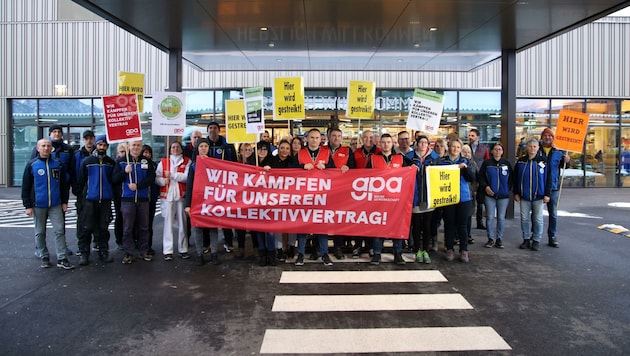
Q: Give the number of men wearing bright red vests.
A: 4